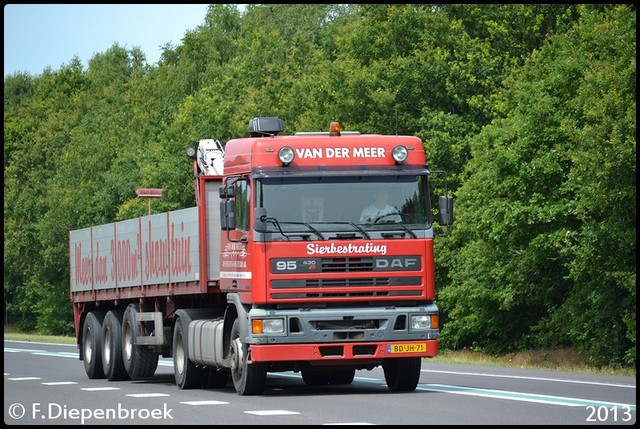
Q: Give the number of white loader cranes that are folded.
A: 1